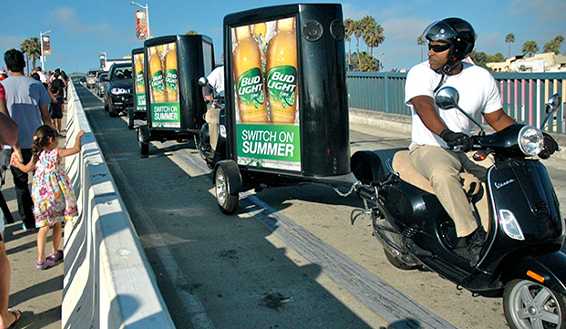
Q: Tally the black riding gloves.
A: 2